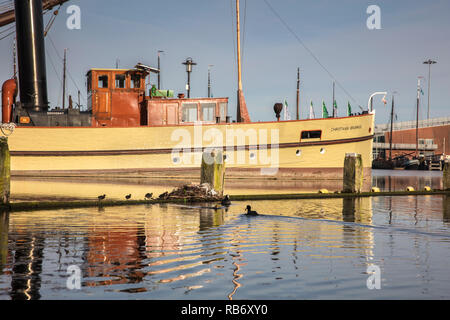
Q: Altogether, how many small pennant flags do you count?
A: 5